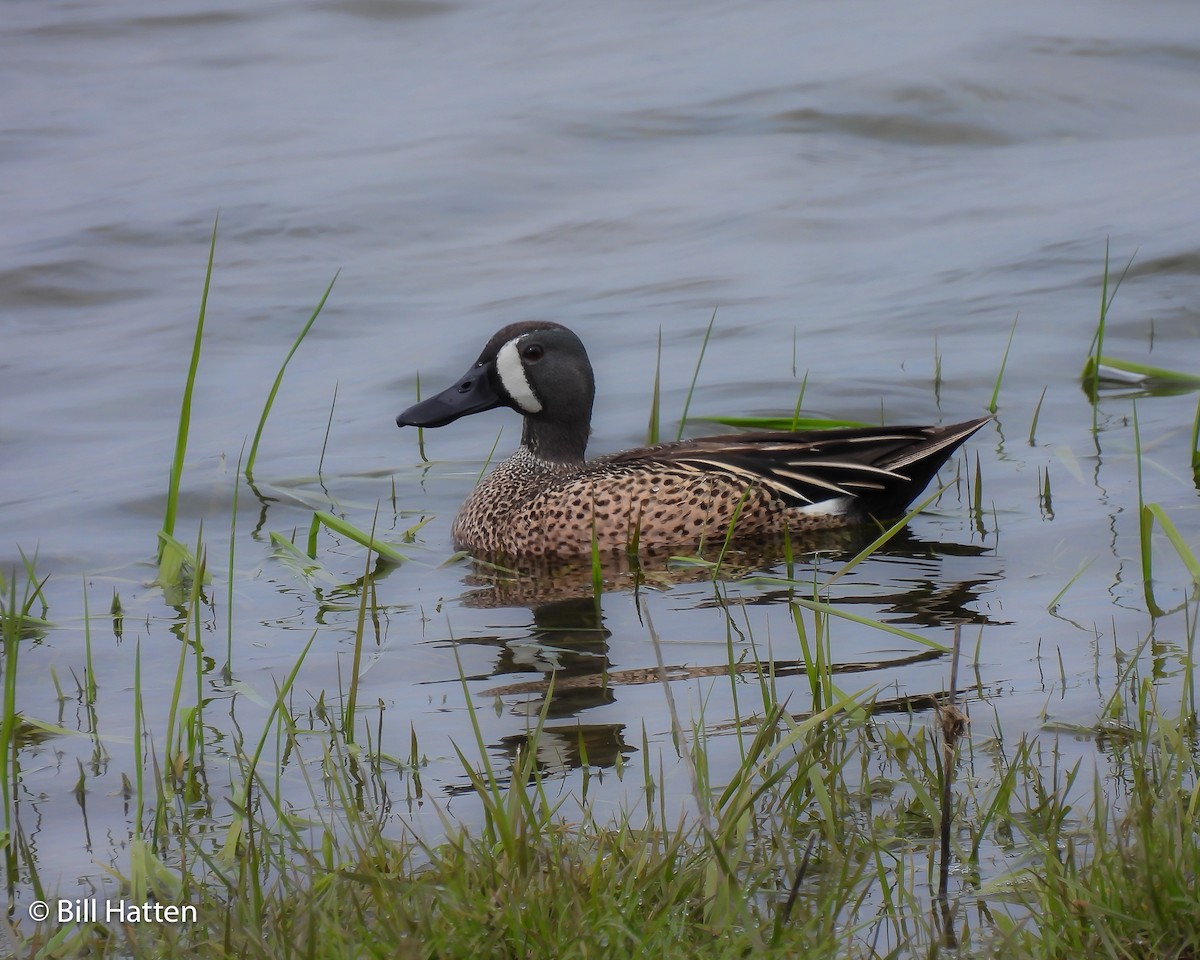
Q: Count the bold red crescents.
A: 0